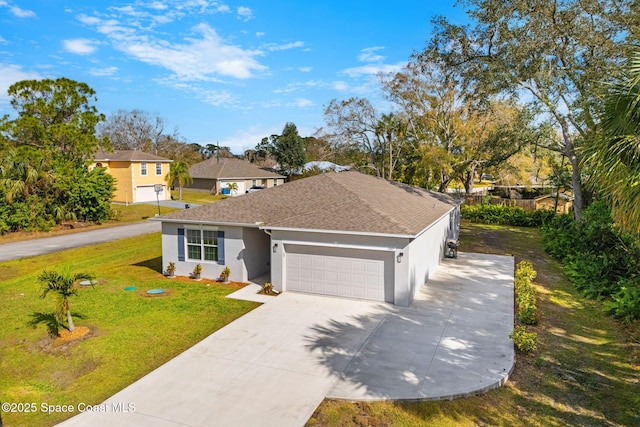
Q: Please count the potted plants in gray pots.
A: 3